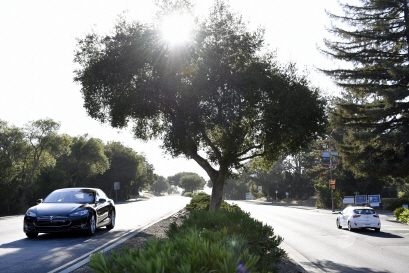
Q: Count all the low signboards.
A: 3